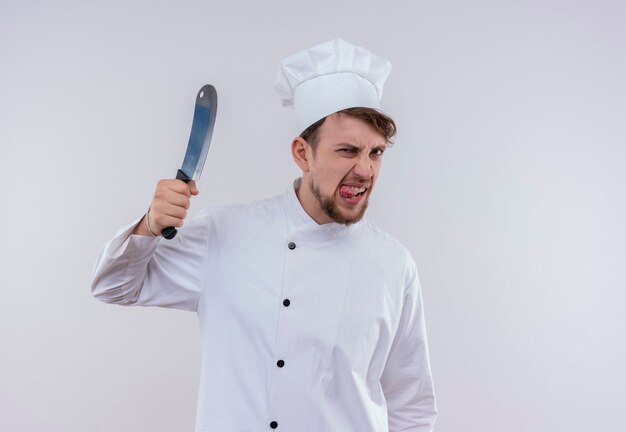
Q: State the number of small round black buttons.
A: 4